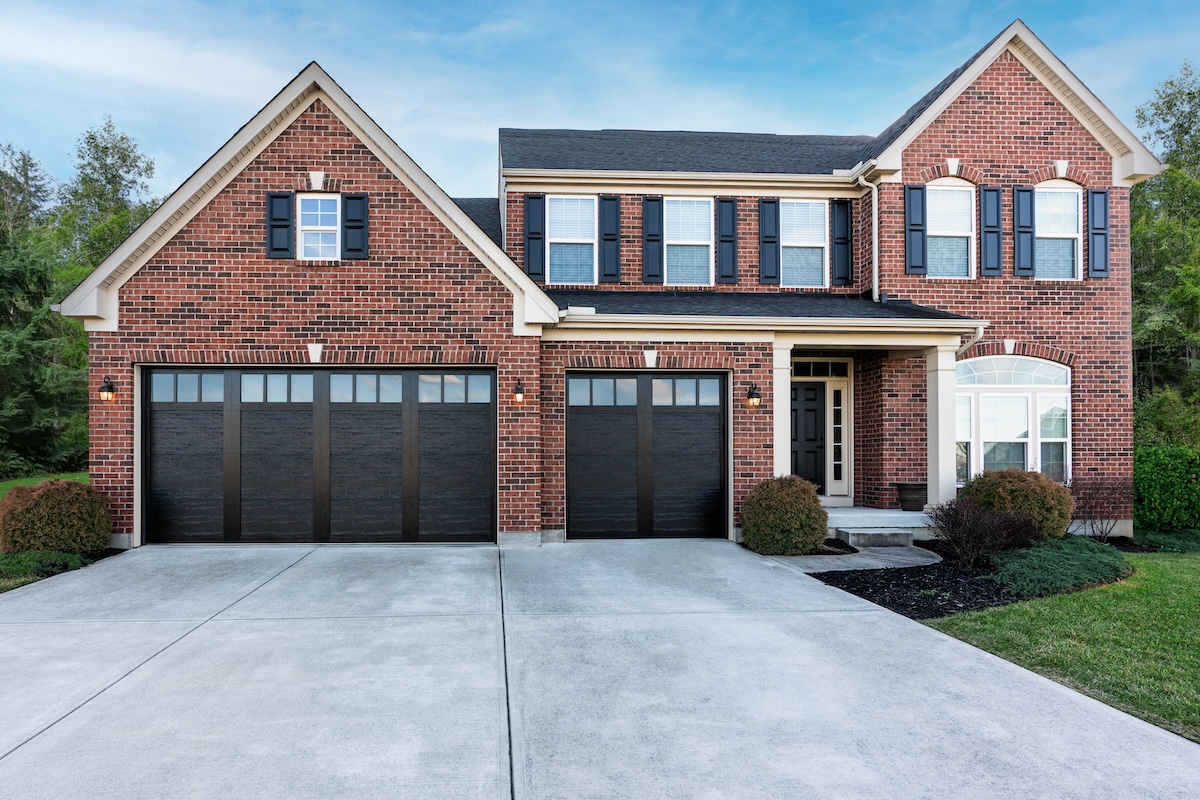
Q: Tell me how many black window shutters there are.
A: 12